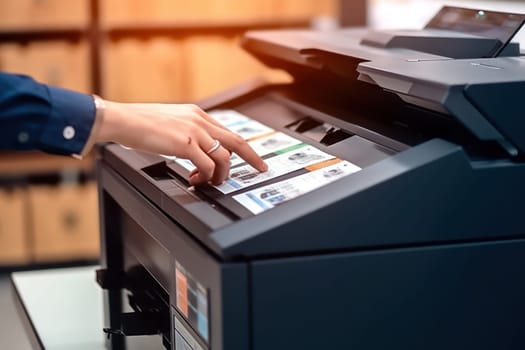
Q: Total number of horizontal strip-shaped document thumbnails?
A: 5